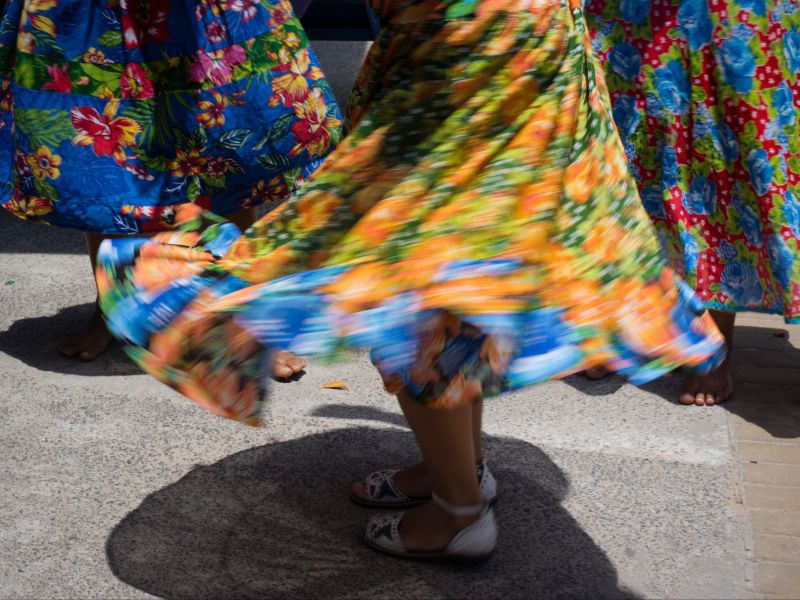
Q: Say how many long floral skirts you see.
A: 3